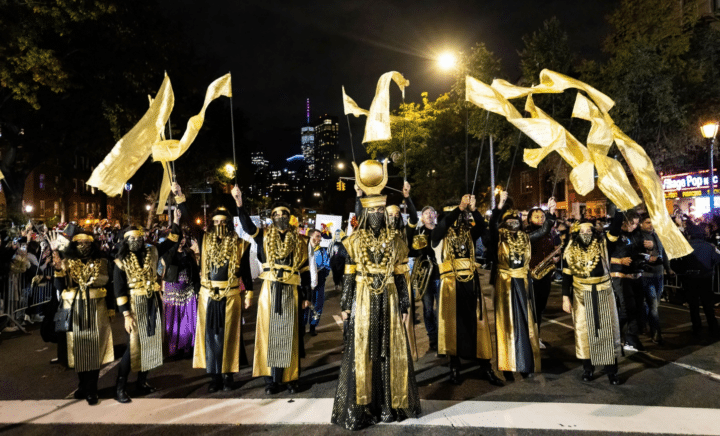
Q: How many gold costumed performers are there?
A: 9